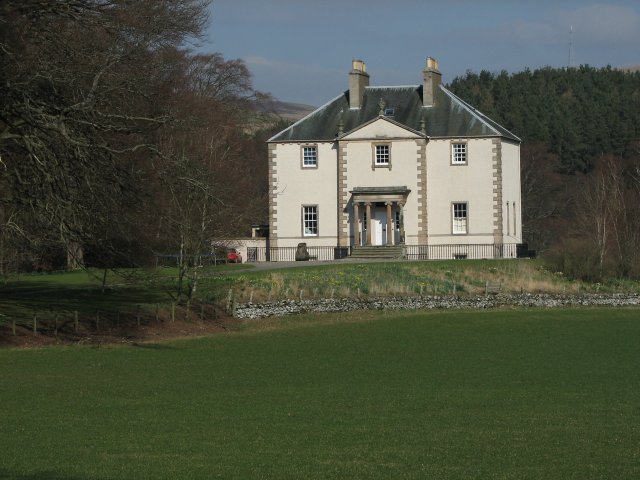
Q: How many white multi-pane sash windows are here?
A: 5